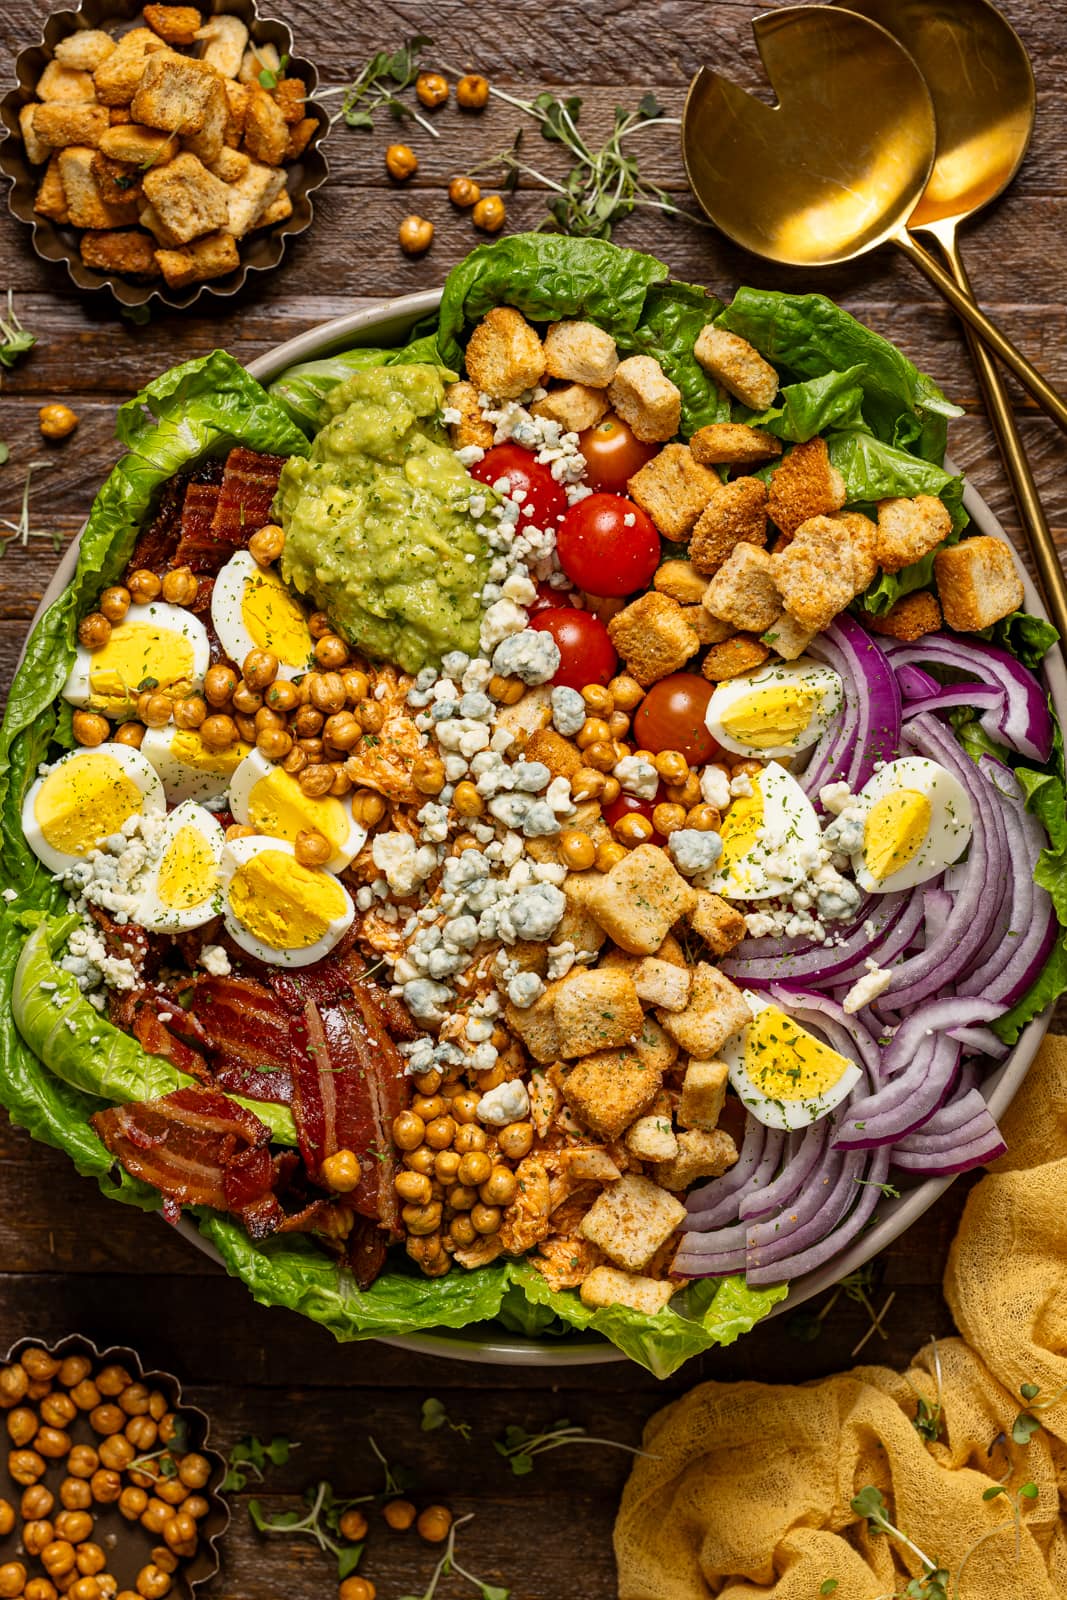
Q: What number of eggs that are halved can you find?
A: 11